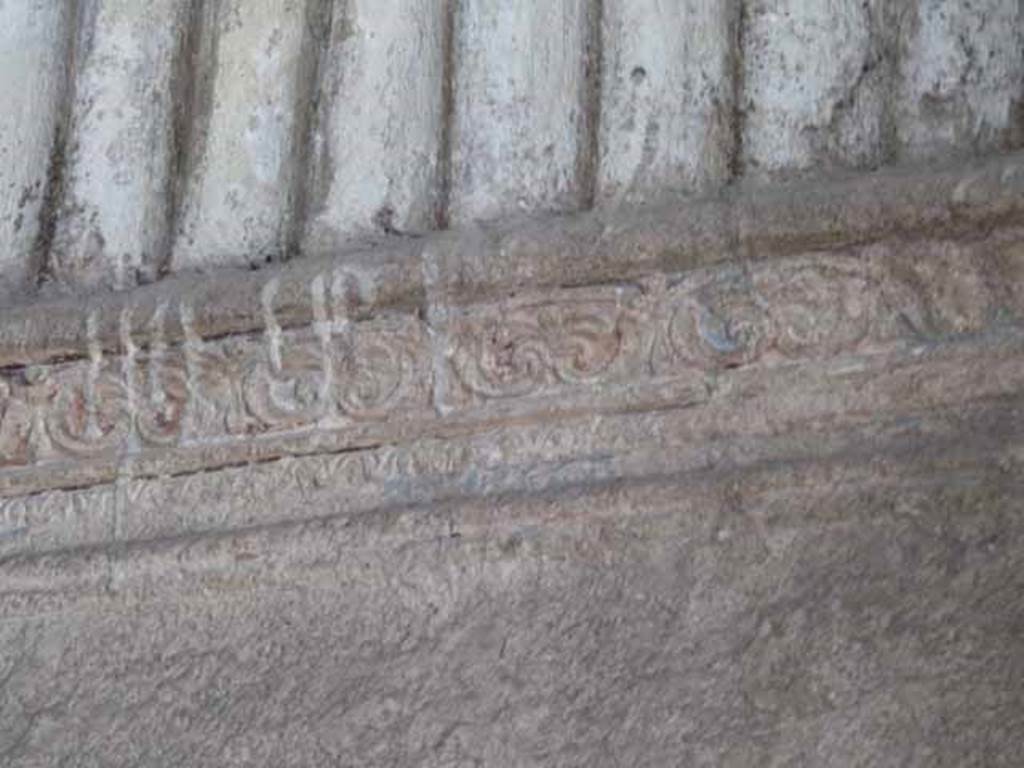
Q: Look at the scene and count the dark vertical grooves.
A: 7